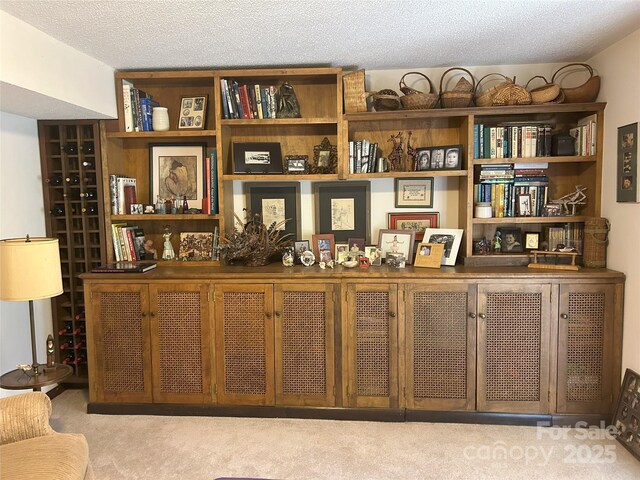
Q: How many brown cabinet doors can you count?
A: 8